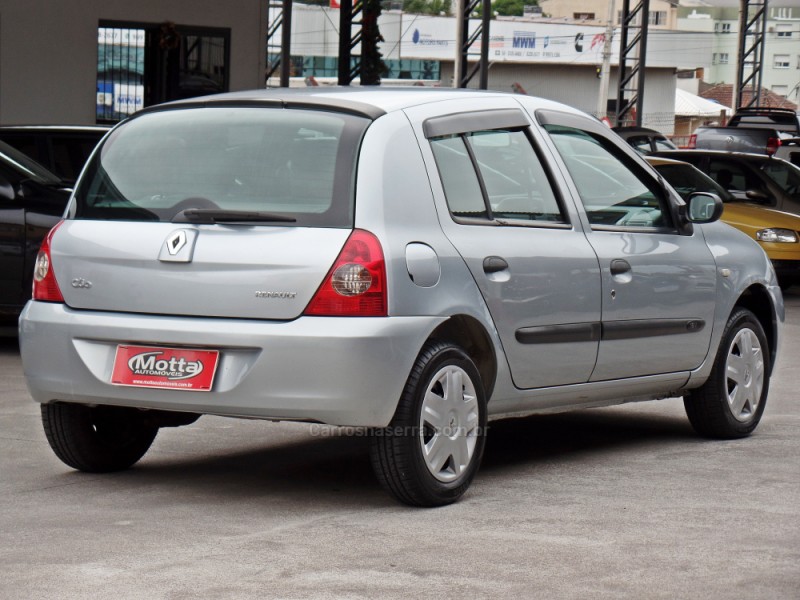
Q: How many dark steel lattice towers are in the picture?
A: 5